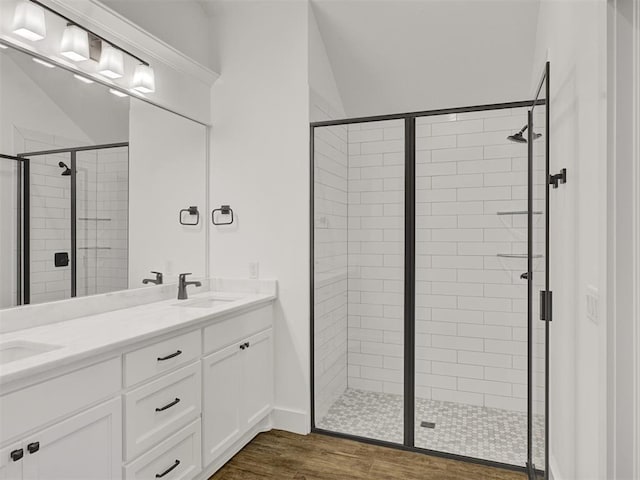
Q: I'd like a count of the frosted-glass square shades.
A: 4